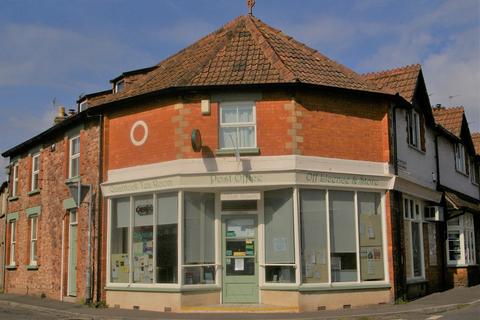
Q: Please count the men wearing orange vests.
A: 0